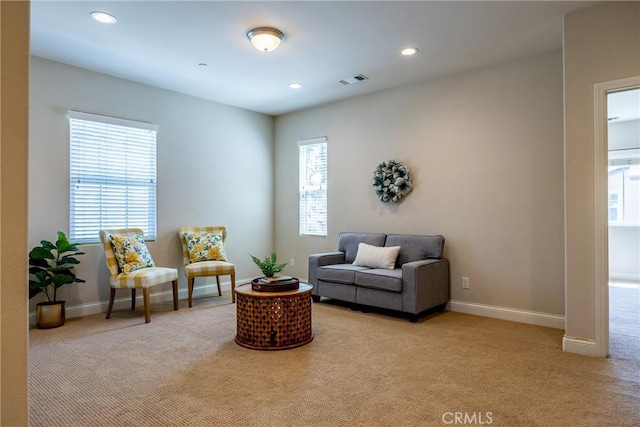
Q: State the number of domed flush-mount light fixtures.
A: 1